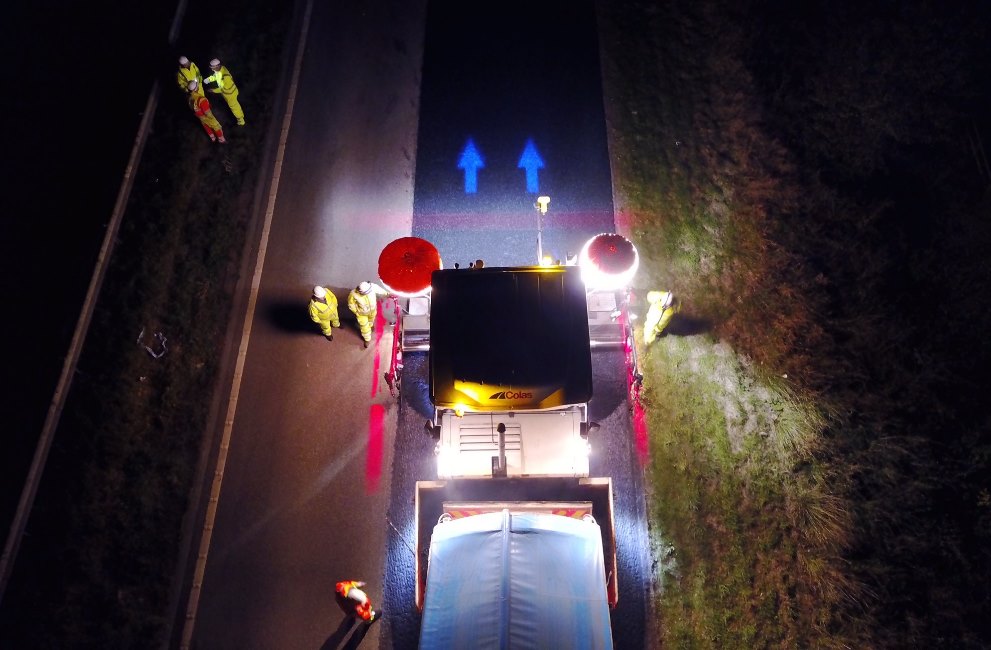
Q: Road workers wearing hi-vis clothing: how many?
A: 7